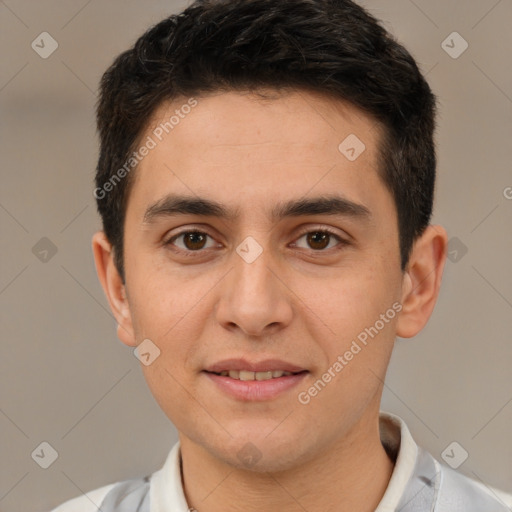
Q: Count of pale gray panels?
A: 2